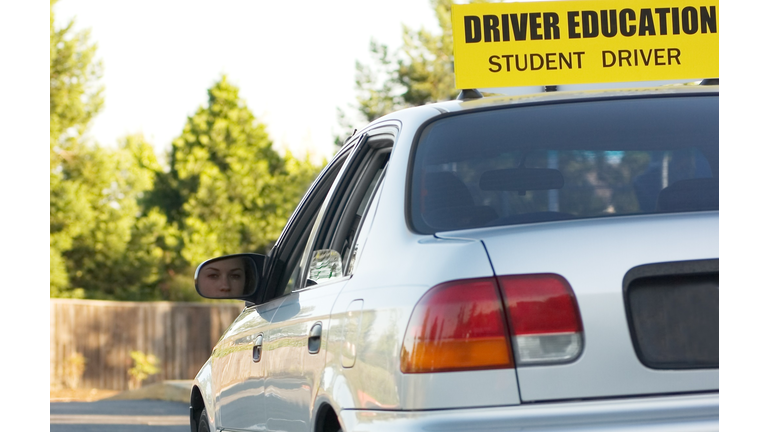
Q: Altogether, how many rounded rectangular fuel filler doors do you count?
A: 1